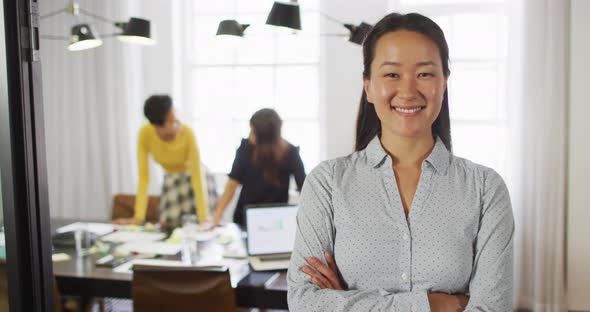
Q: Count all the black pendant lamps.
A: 5